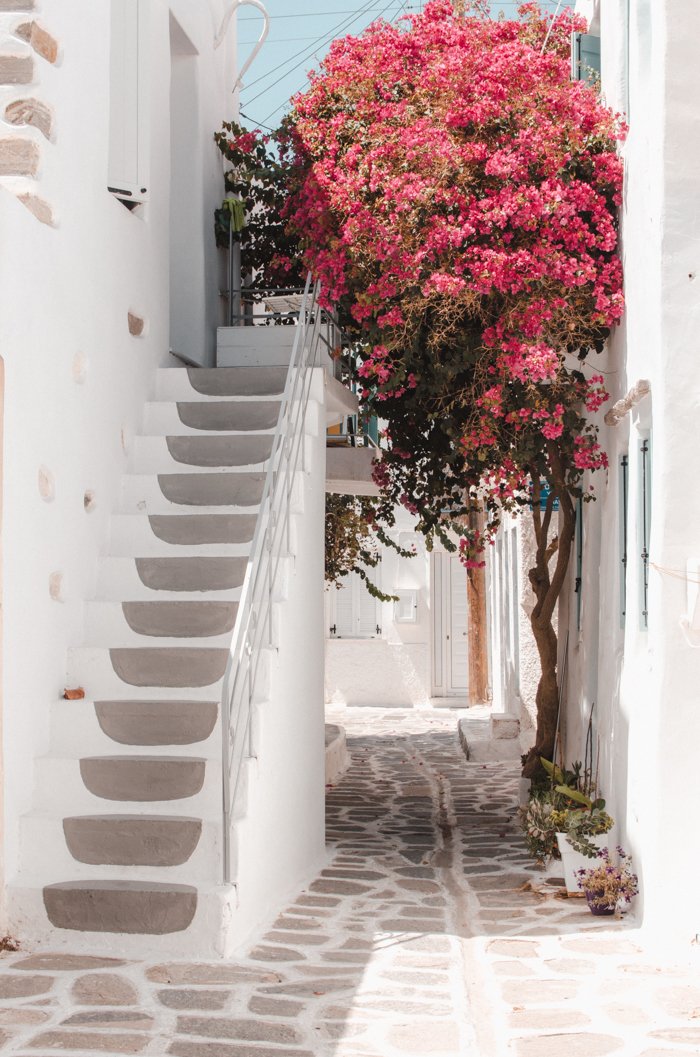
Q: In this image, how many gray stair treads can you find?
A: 12